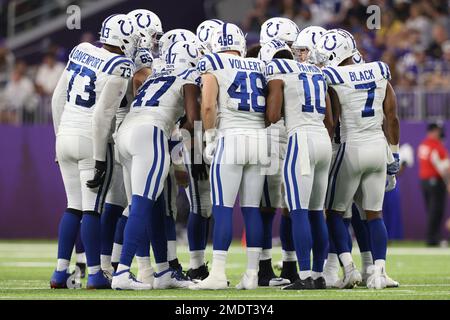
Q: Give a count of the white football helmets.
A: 11